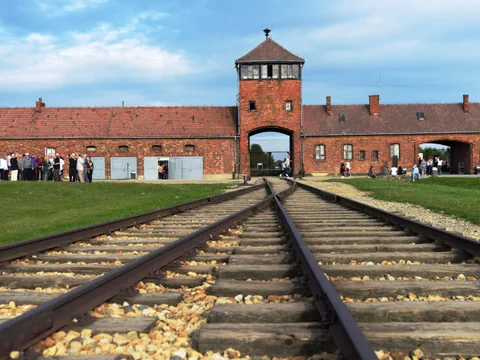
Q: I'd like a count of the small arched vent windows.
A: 4